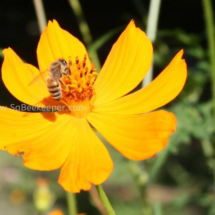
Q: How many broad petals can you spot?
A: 8